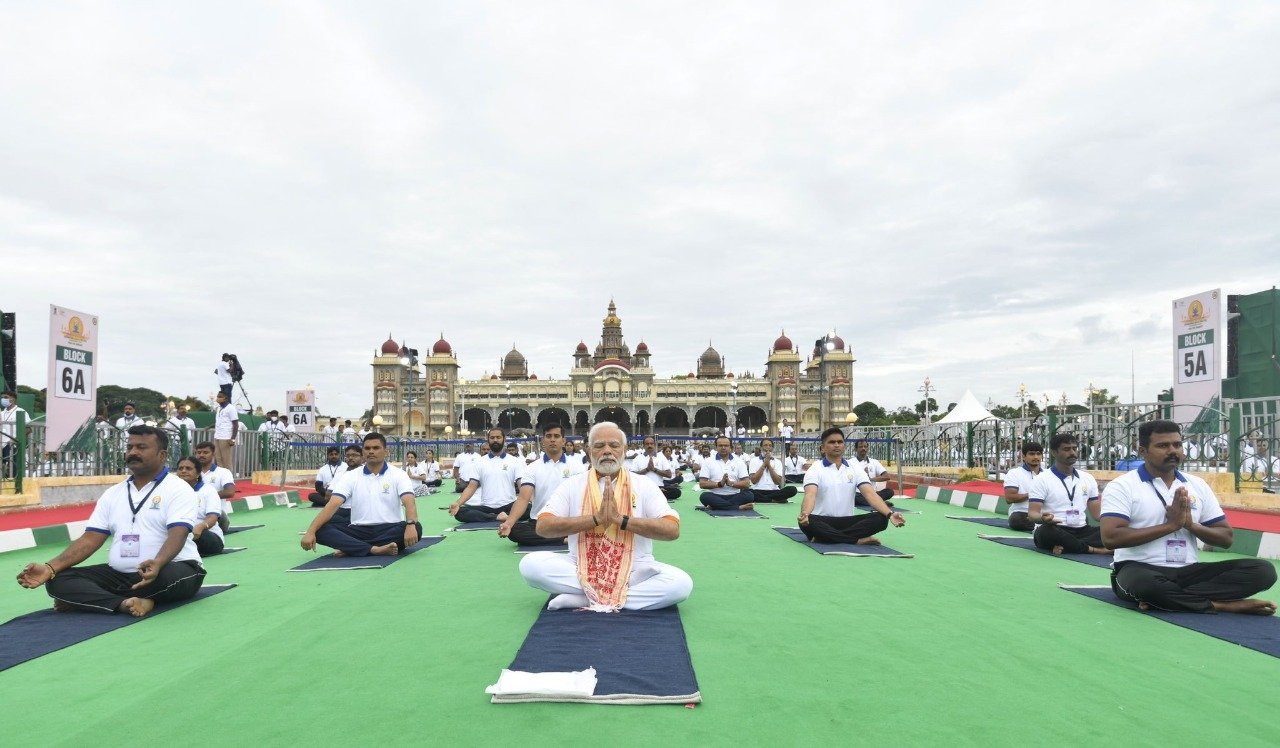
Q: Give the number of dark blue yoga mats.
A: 13